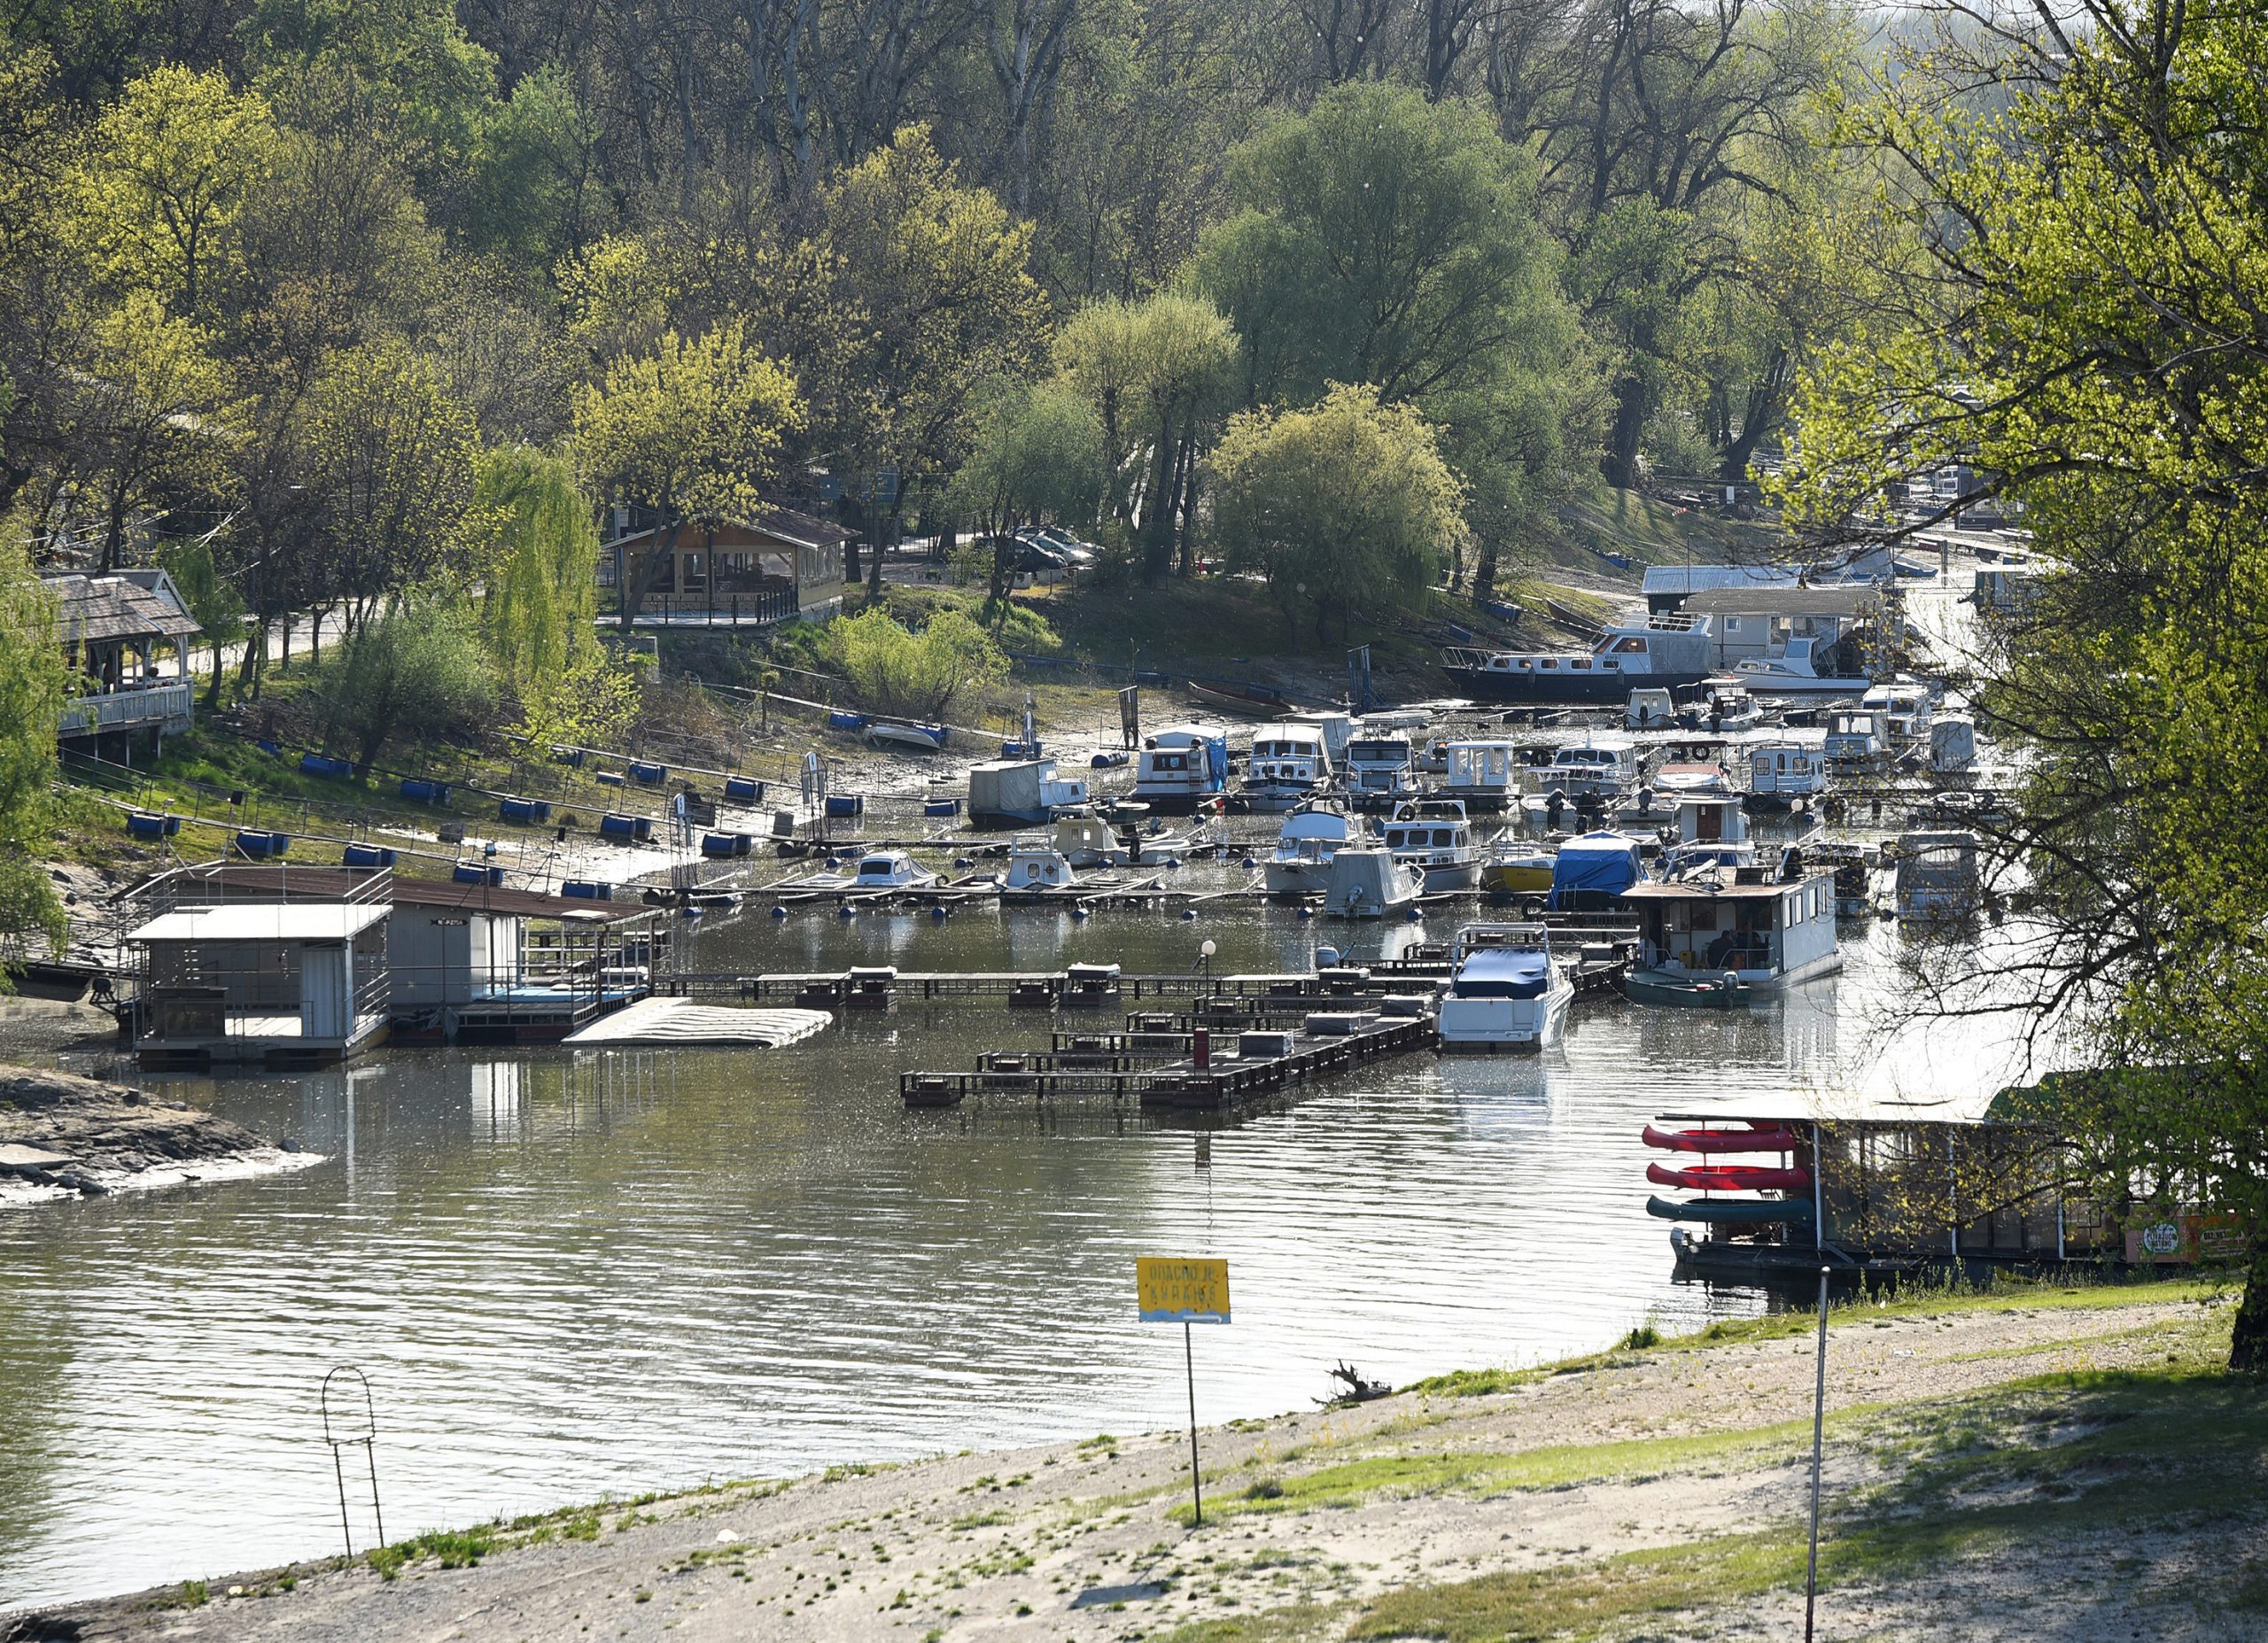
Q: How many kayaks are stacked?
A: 3